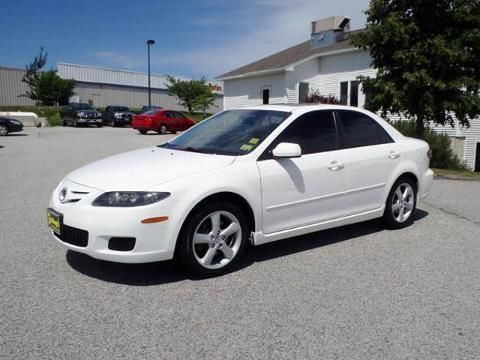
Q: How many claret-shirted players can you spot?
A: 0